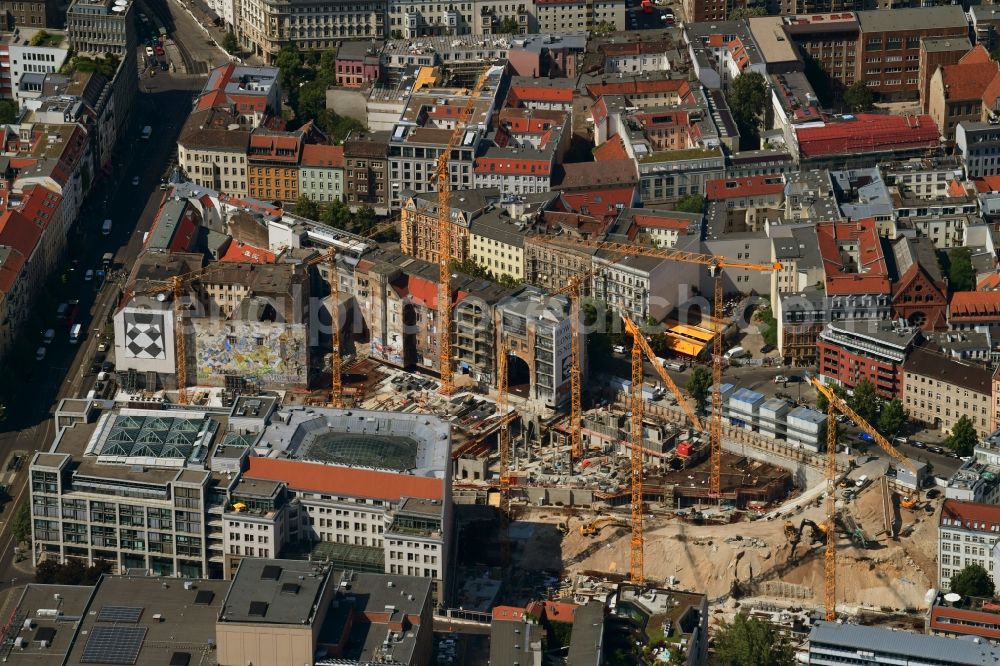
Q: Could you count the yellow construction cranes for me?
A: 8